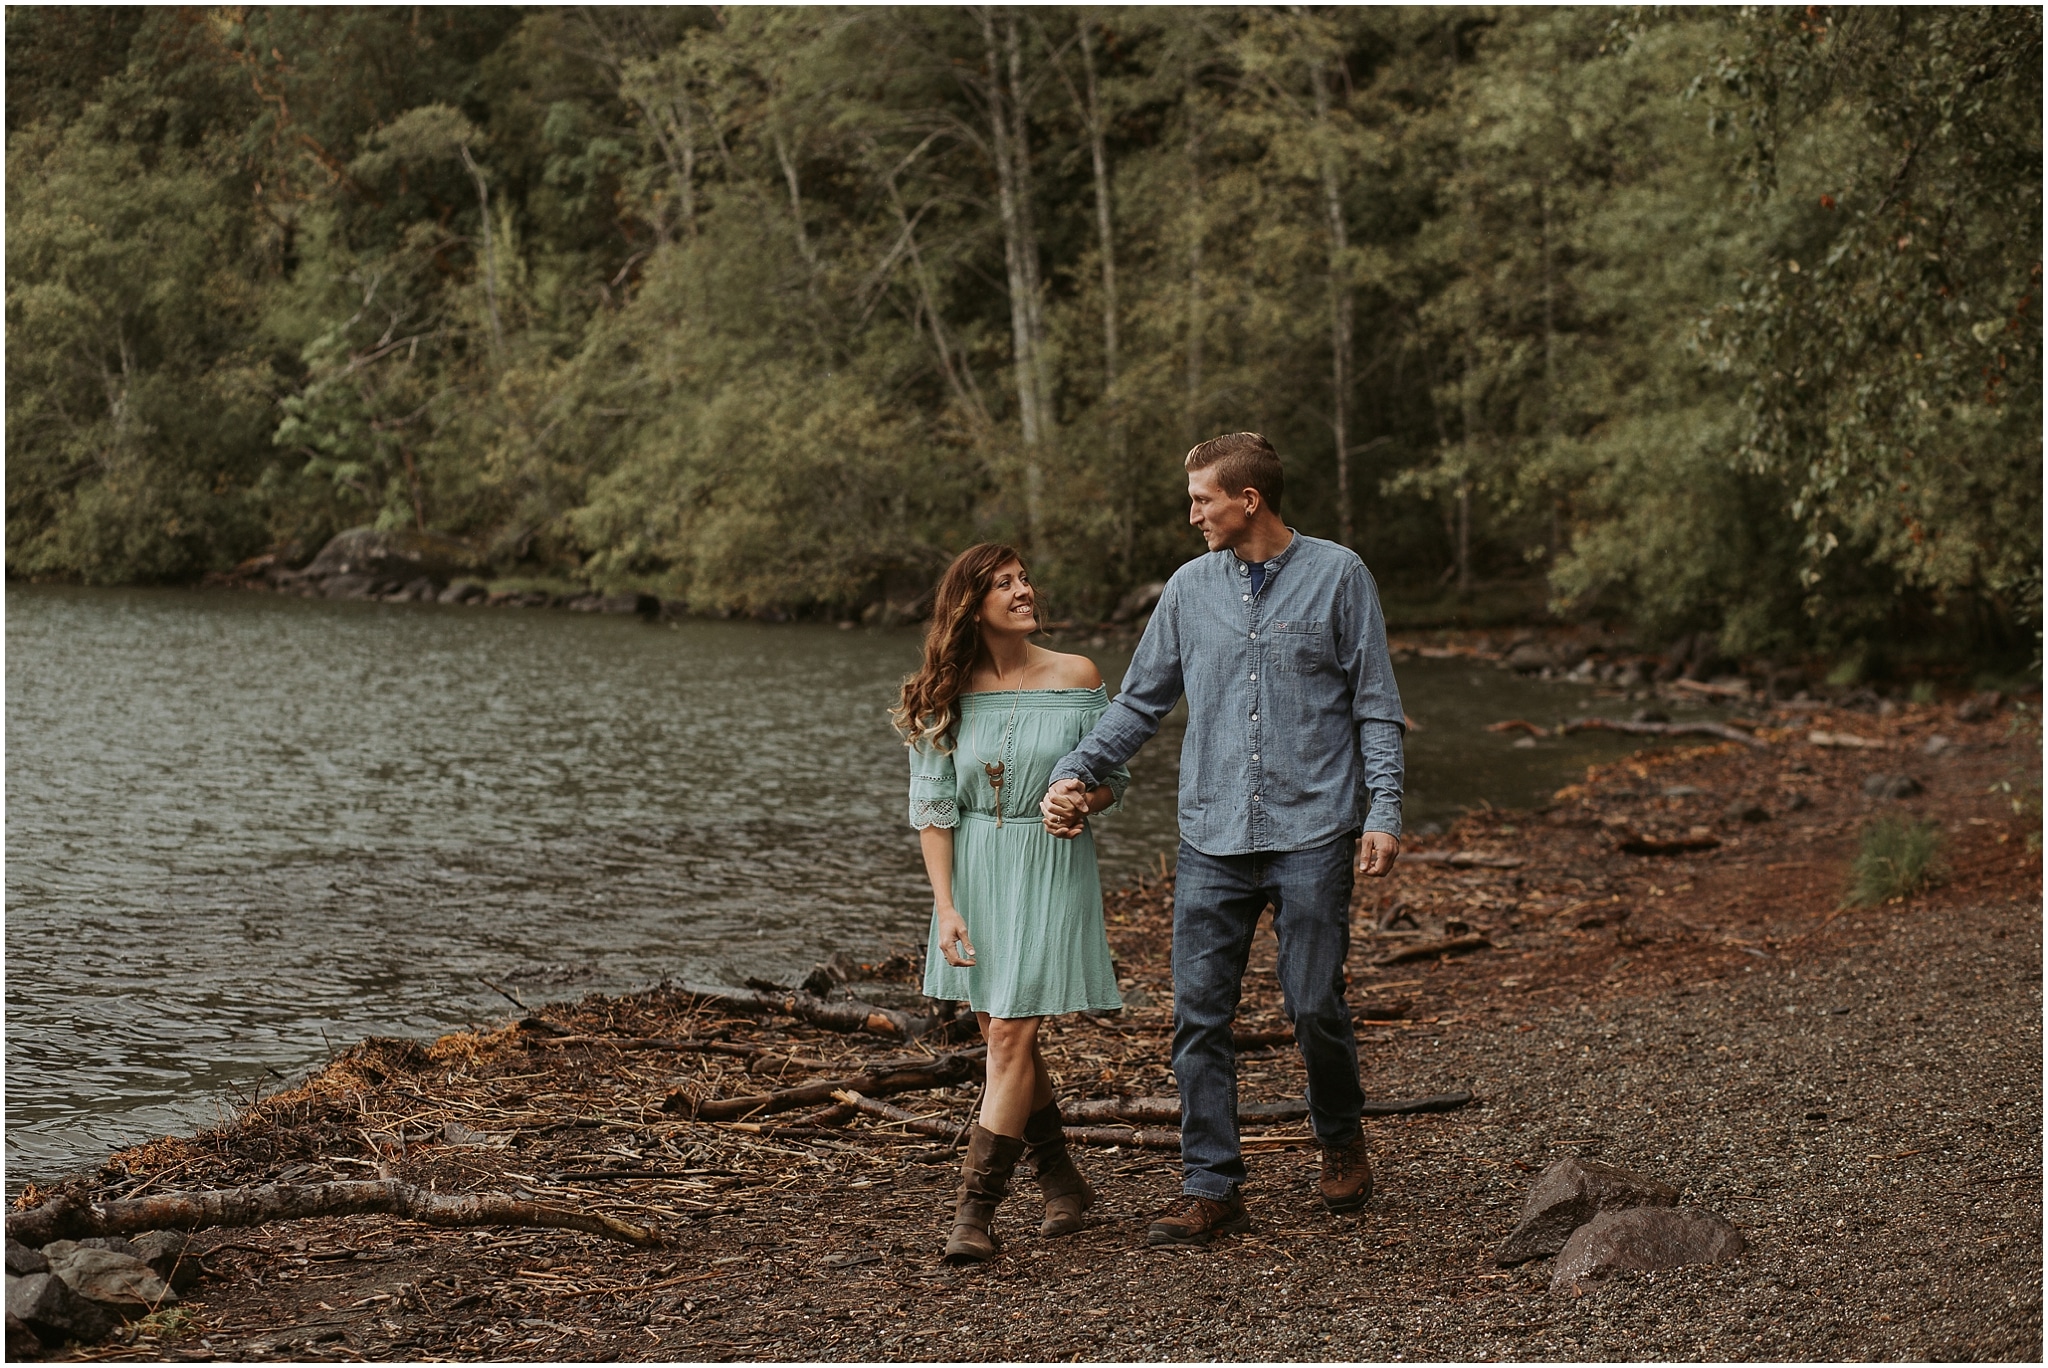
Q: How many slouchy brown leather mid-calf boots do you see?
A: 2